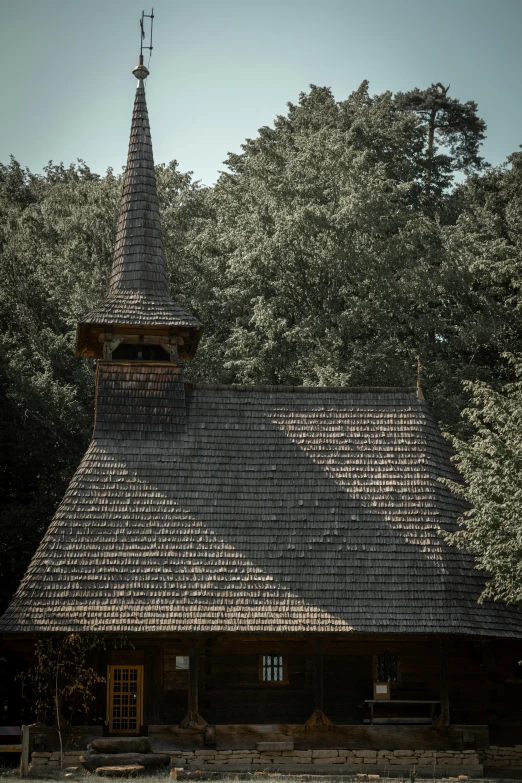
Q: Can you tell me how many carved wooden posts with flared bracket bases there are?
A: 3